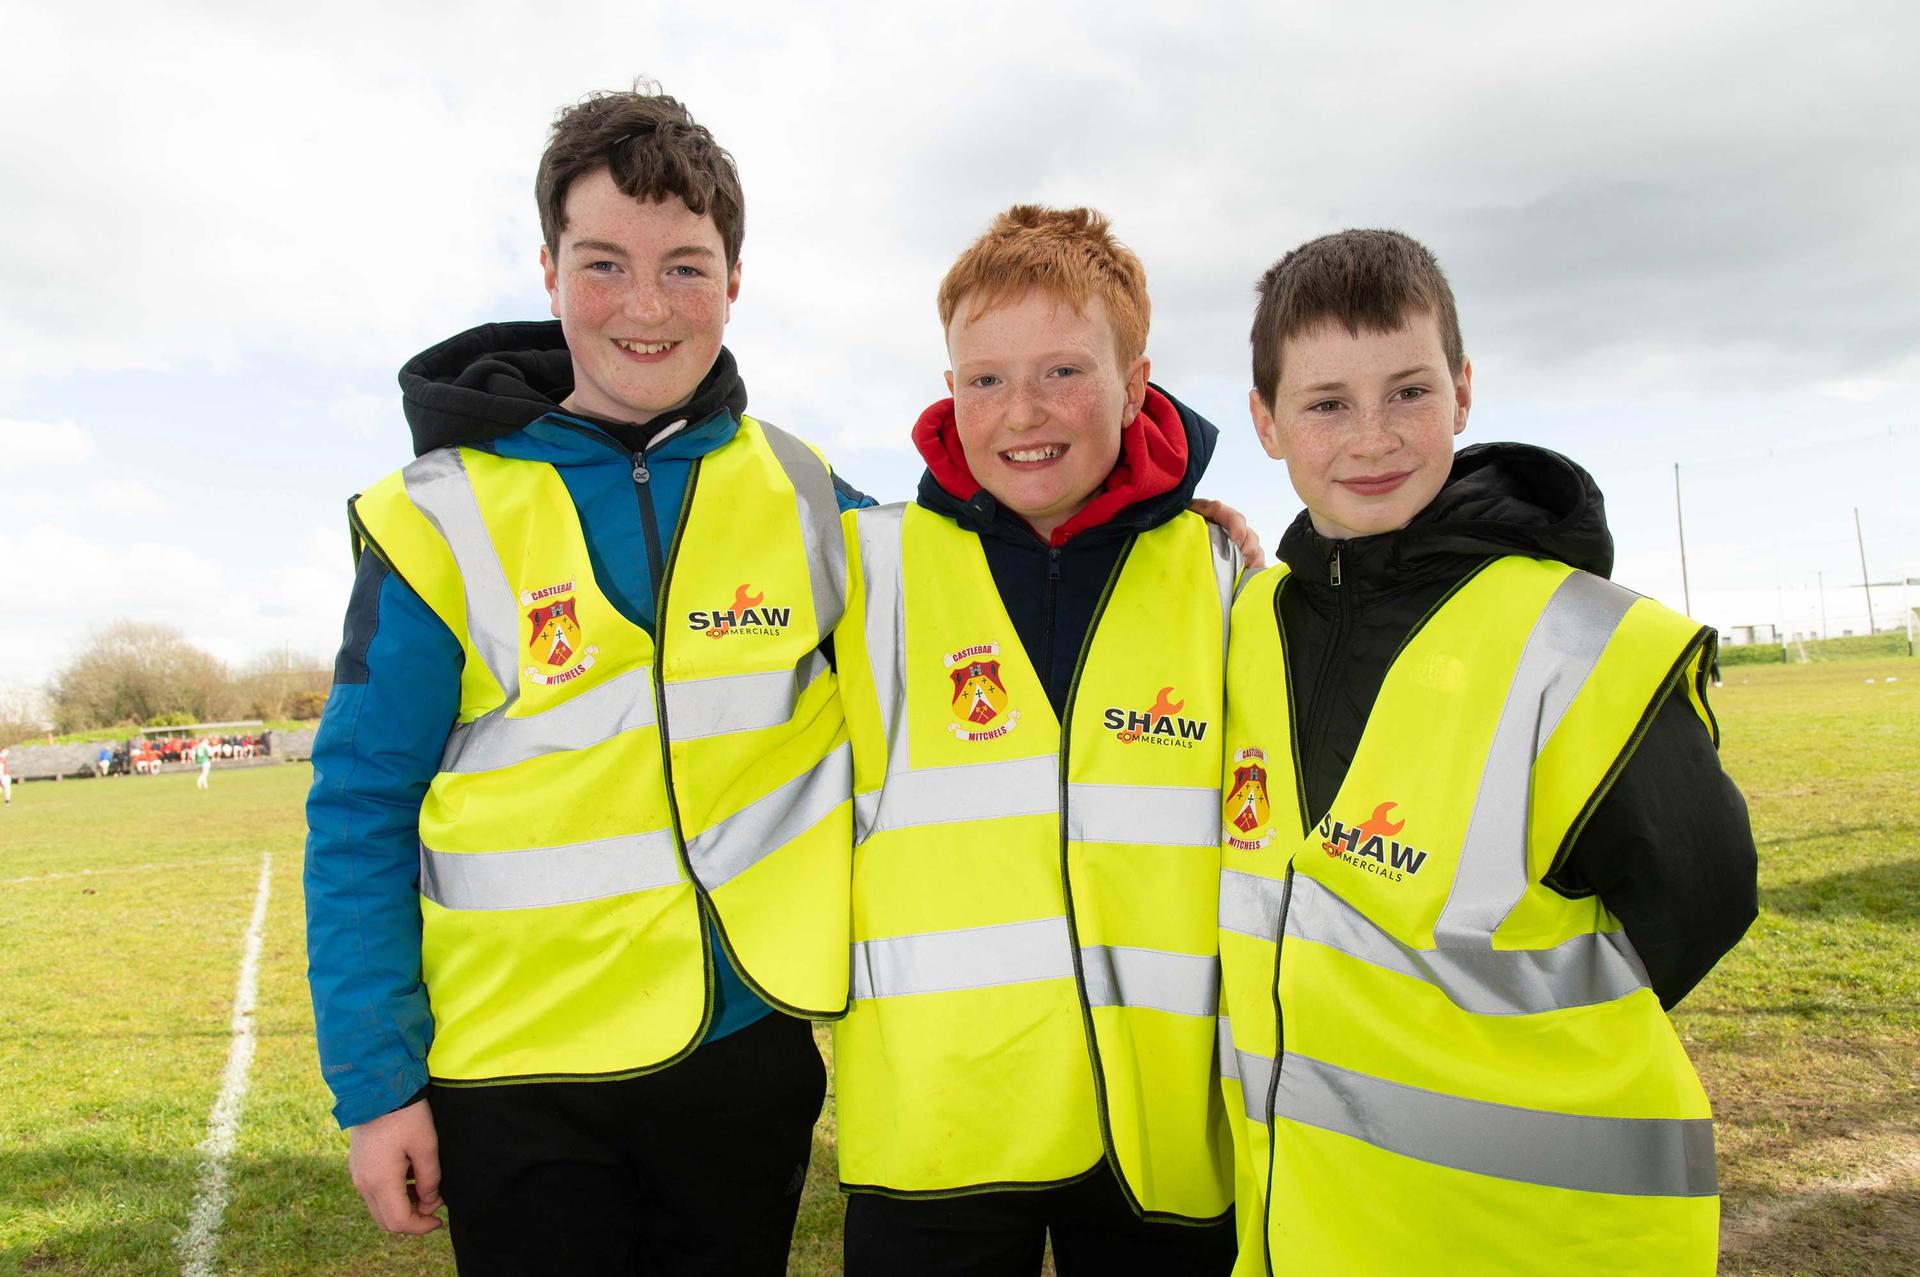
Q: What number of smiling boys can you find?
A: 3